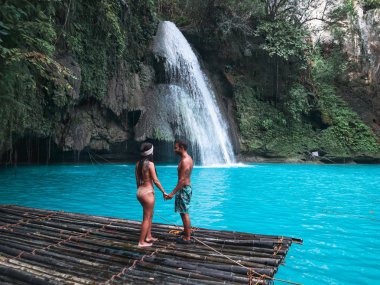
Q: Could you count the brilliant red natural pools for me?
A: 0